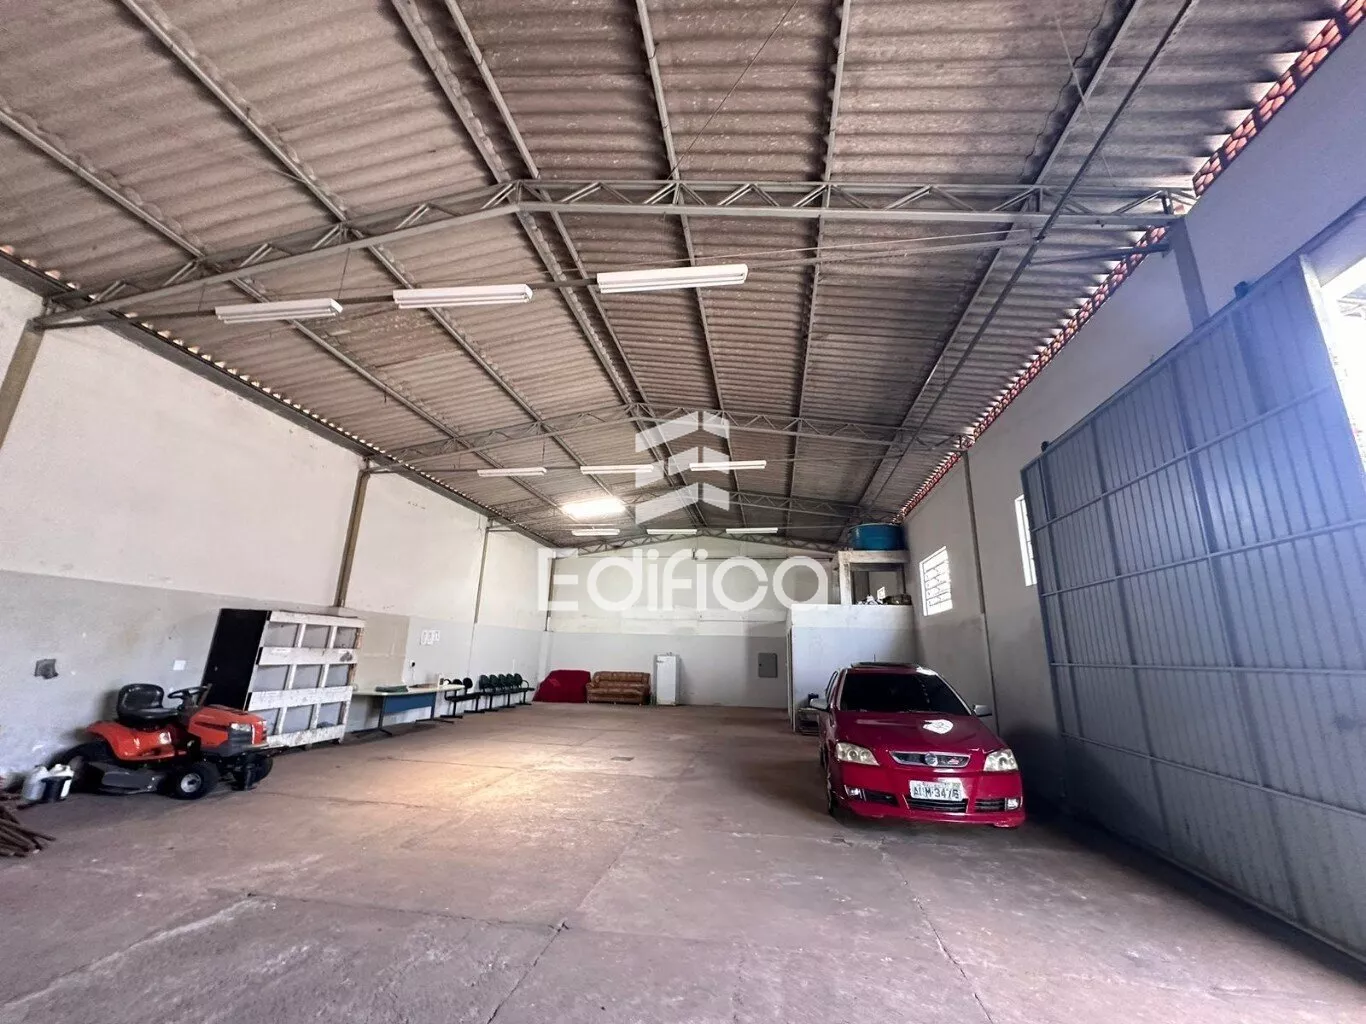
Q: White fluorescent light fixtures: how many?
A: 9